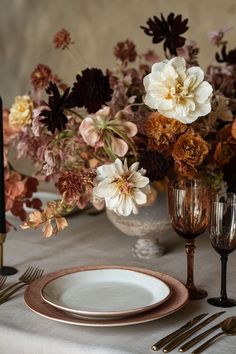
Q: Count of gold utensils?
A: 7